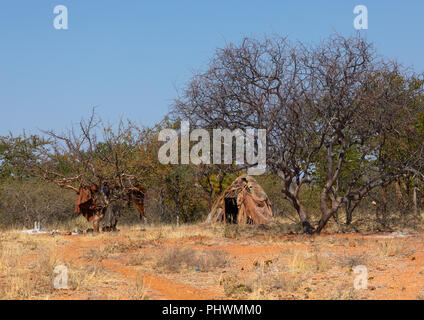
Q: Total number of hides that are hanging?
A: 2